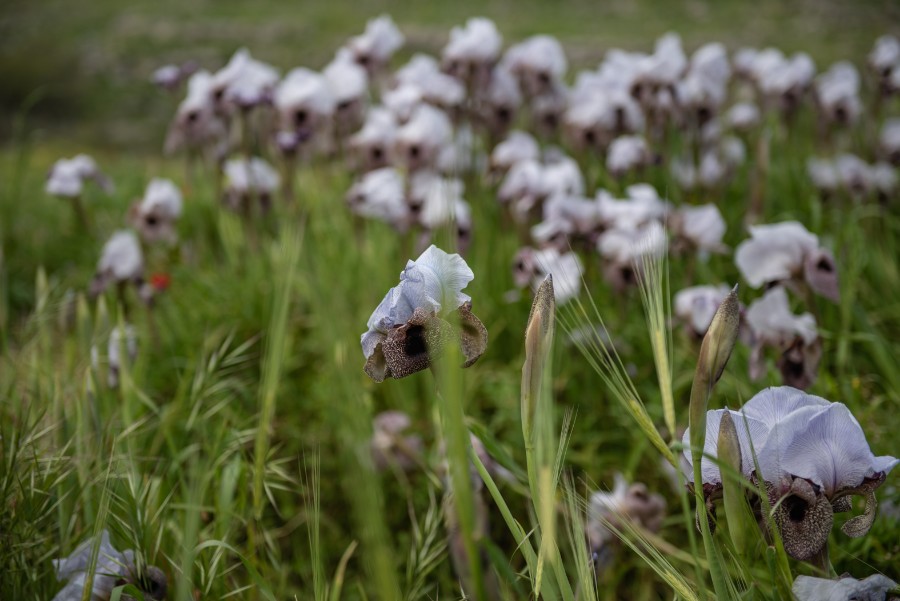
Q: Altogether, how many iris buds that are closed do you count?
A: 3